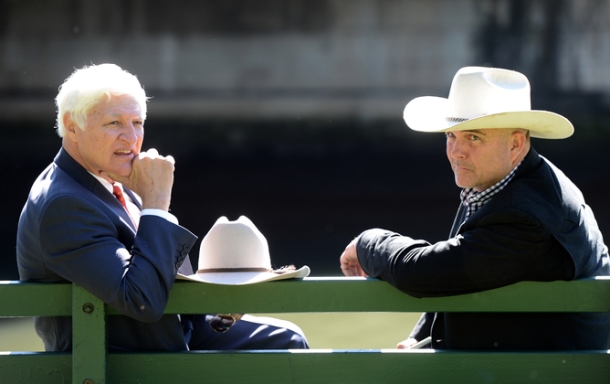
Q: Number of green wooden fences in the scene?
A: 1